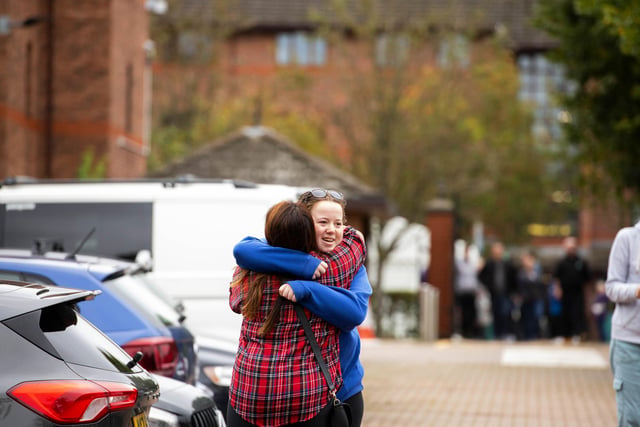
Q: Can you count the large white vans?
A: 1